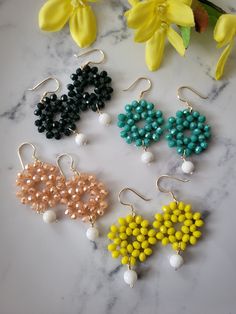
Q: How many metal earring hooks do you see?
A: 8